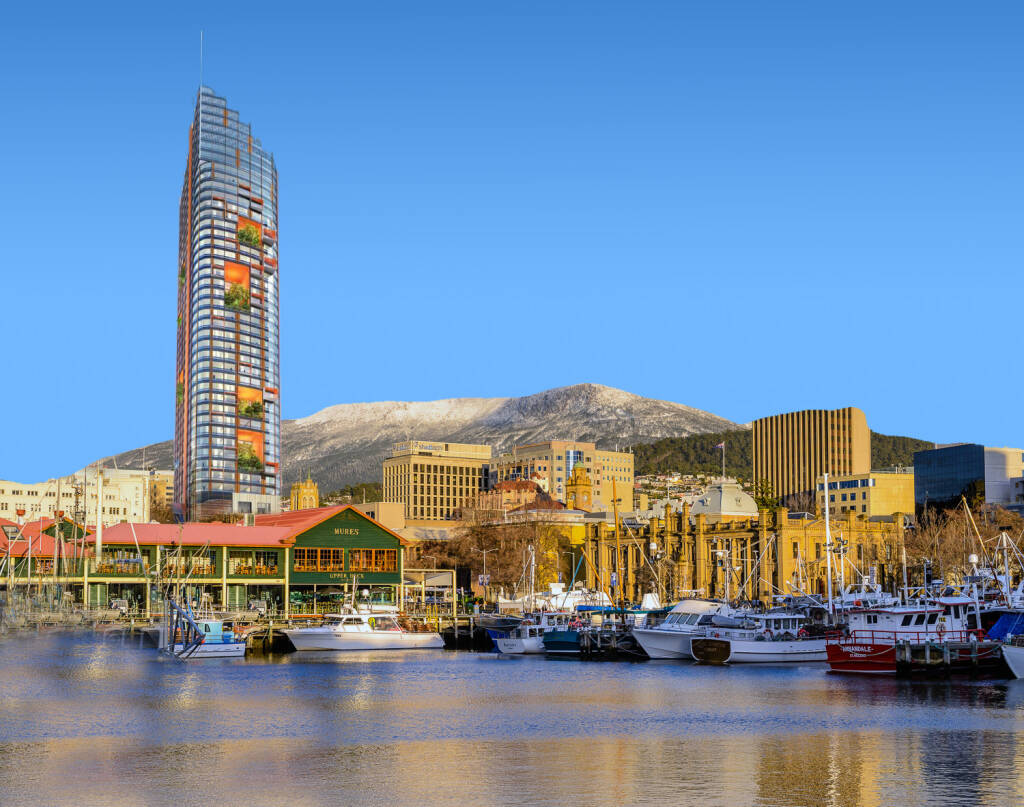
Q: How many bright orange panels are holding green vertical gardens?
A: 4